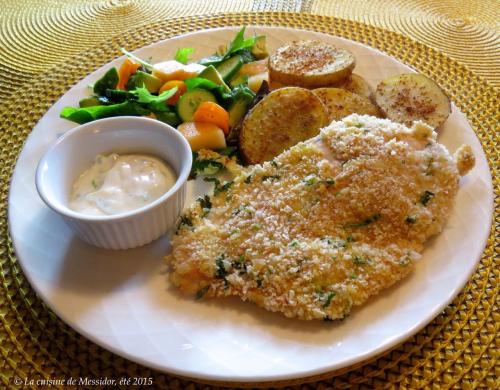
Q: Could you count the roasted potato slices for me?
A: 5